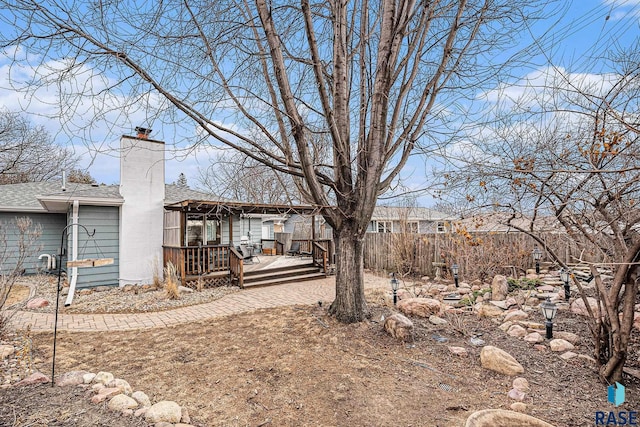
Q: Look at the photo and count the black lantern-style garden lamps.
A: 5